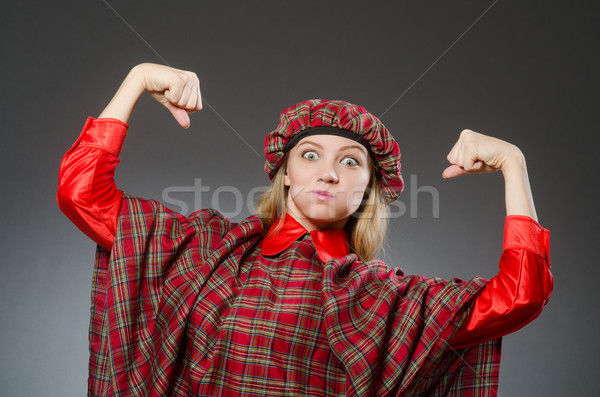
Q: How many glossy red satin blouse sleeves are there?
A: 2